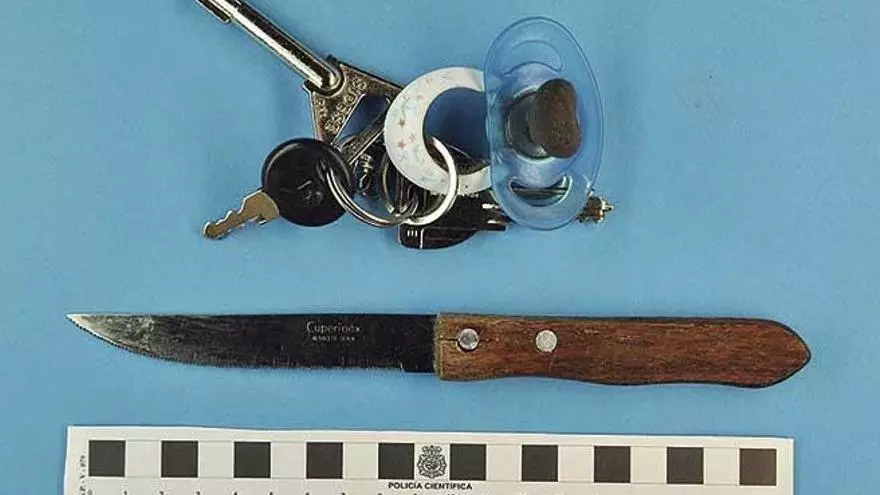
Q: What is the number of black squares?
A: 10